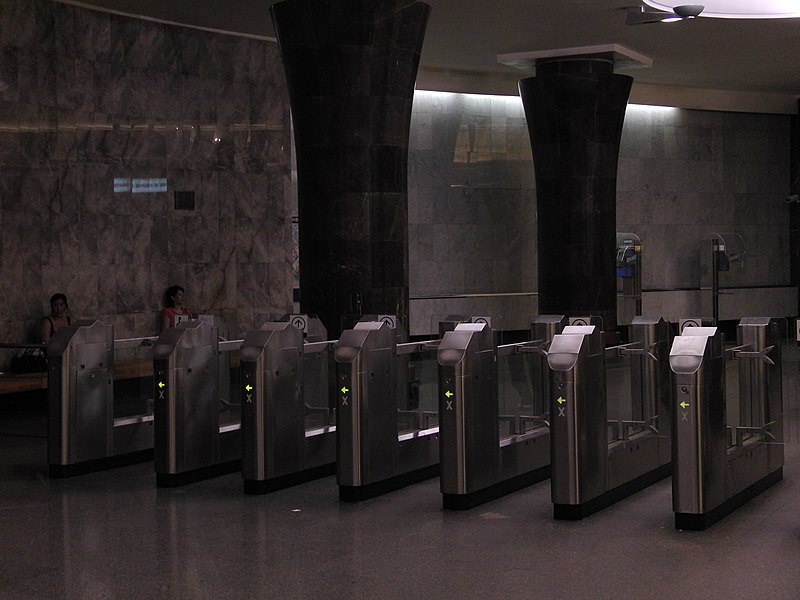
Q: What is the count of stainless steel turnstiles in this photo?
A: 7